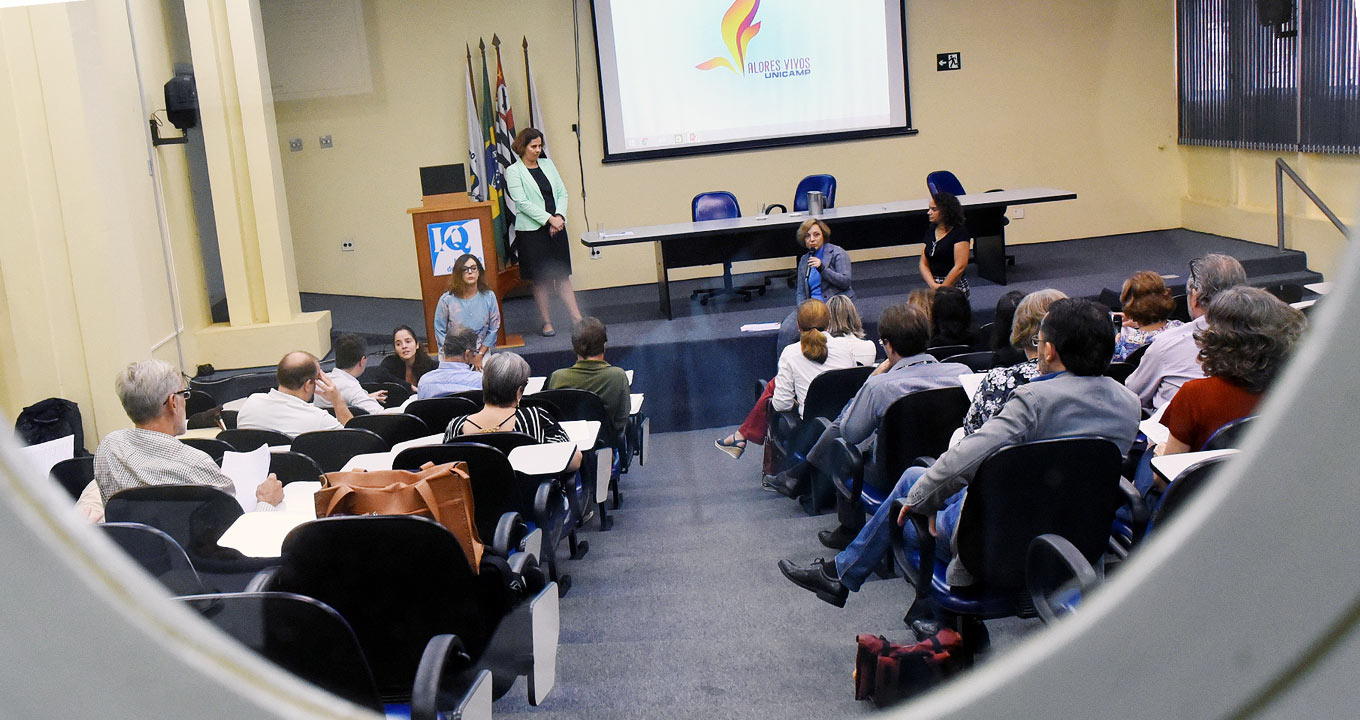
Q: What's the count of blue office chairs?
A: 3